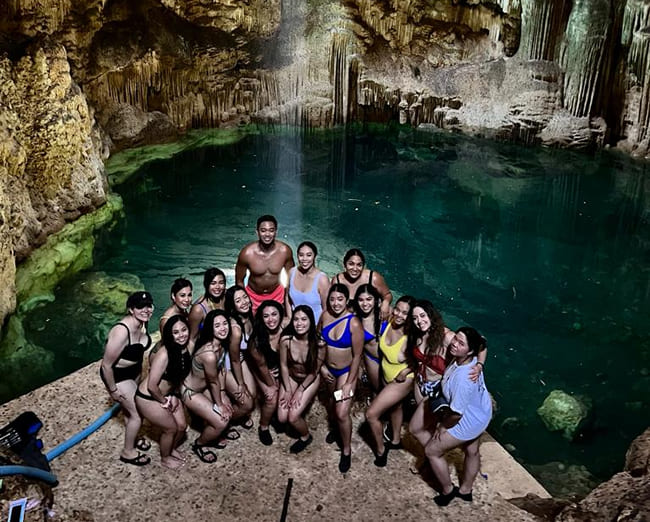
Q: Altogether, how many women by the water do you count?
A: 15